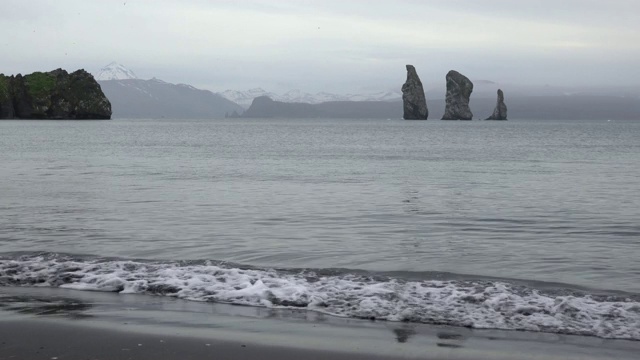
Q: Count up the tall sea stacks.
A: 3